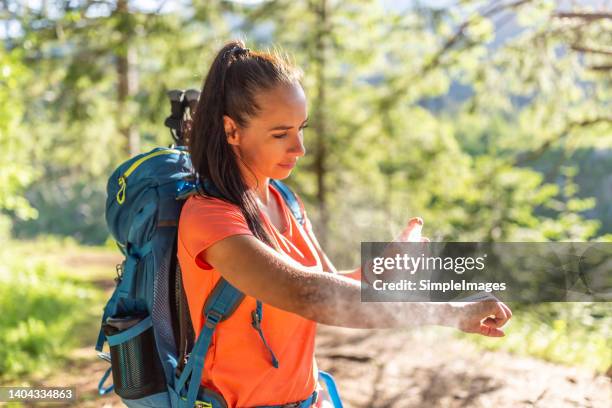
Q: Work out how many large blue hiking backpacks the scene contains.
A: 1